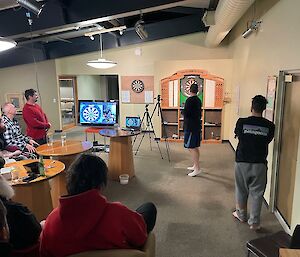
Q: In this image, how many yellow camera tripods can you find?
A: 0